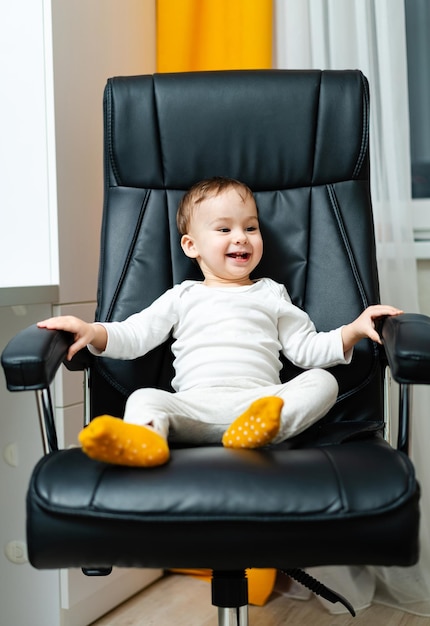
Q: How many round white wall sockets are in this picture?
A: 2